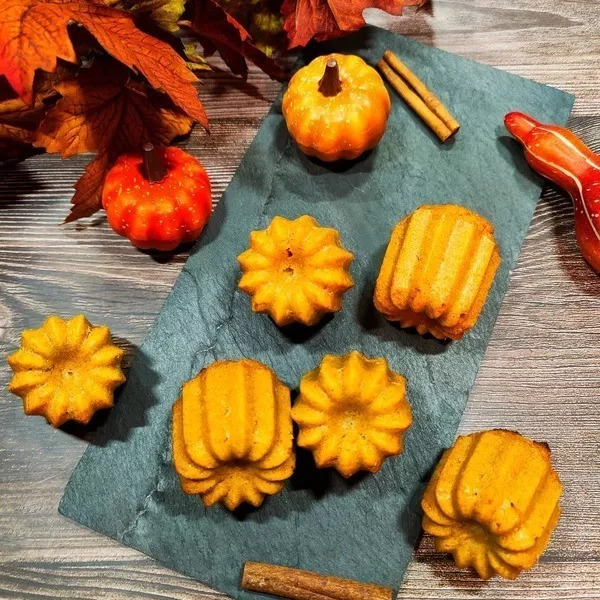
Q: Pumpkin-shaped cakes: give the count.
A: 6